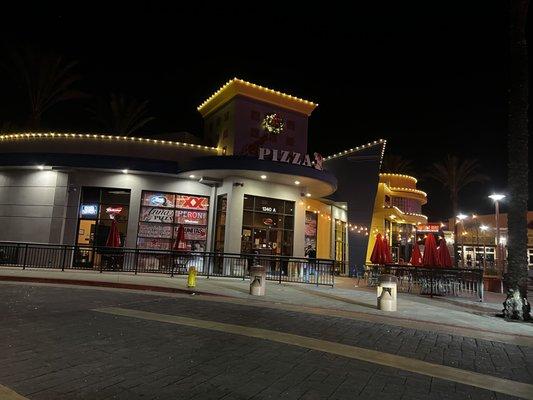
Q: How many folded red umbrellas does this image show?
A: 7